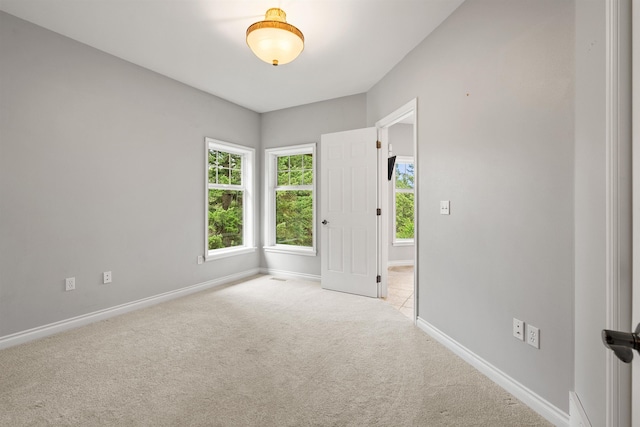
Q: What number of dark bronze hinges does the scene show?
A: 3